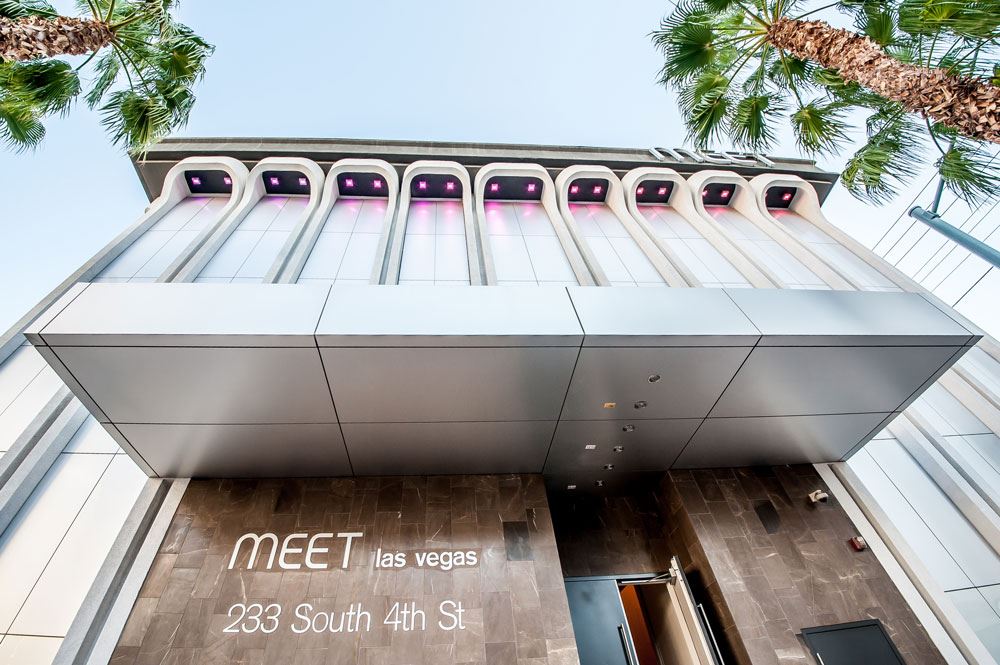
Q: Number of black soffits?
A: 9